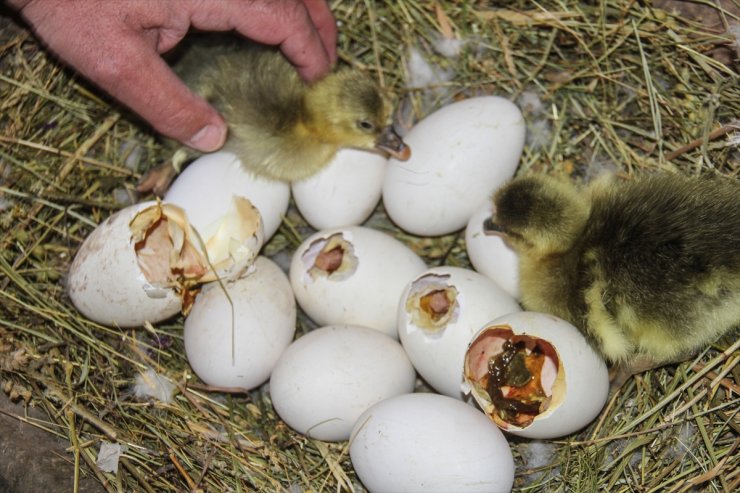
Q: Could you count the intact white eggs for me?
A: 7